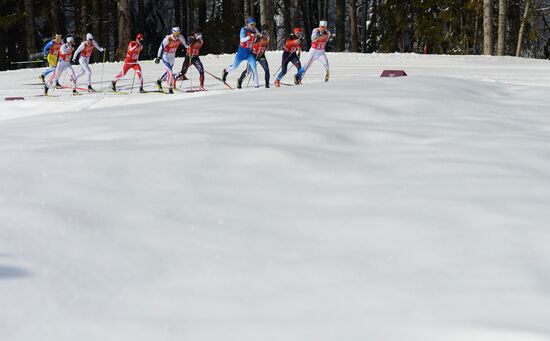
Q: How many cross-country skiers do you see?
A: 10